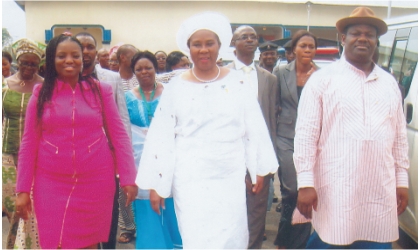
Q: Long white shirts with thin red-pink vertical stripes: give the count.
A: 1